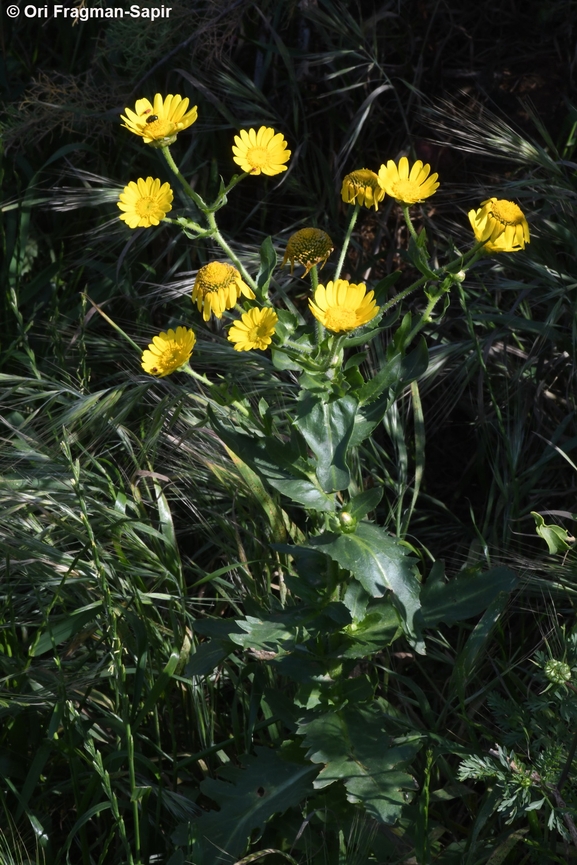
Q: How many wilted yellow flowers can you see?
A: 4